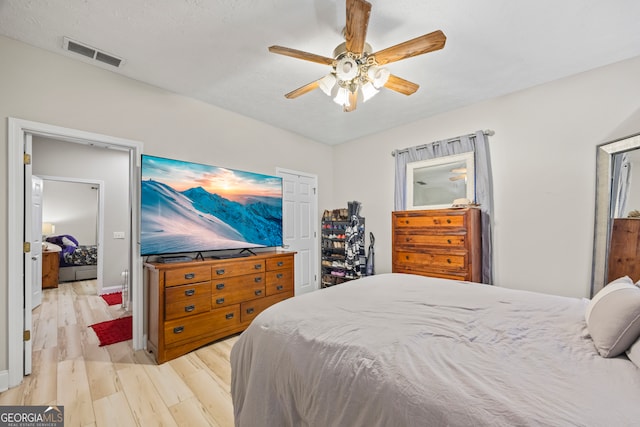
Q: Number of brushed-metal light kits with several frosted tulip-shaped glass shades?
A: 1